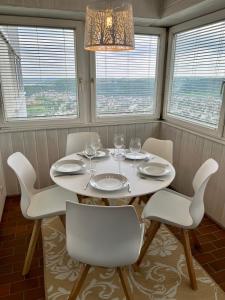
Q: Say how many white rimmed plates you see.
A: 5